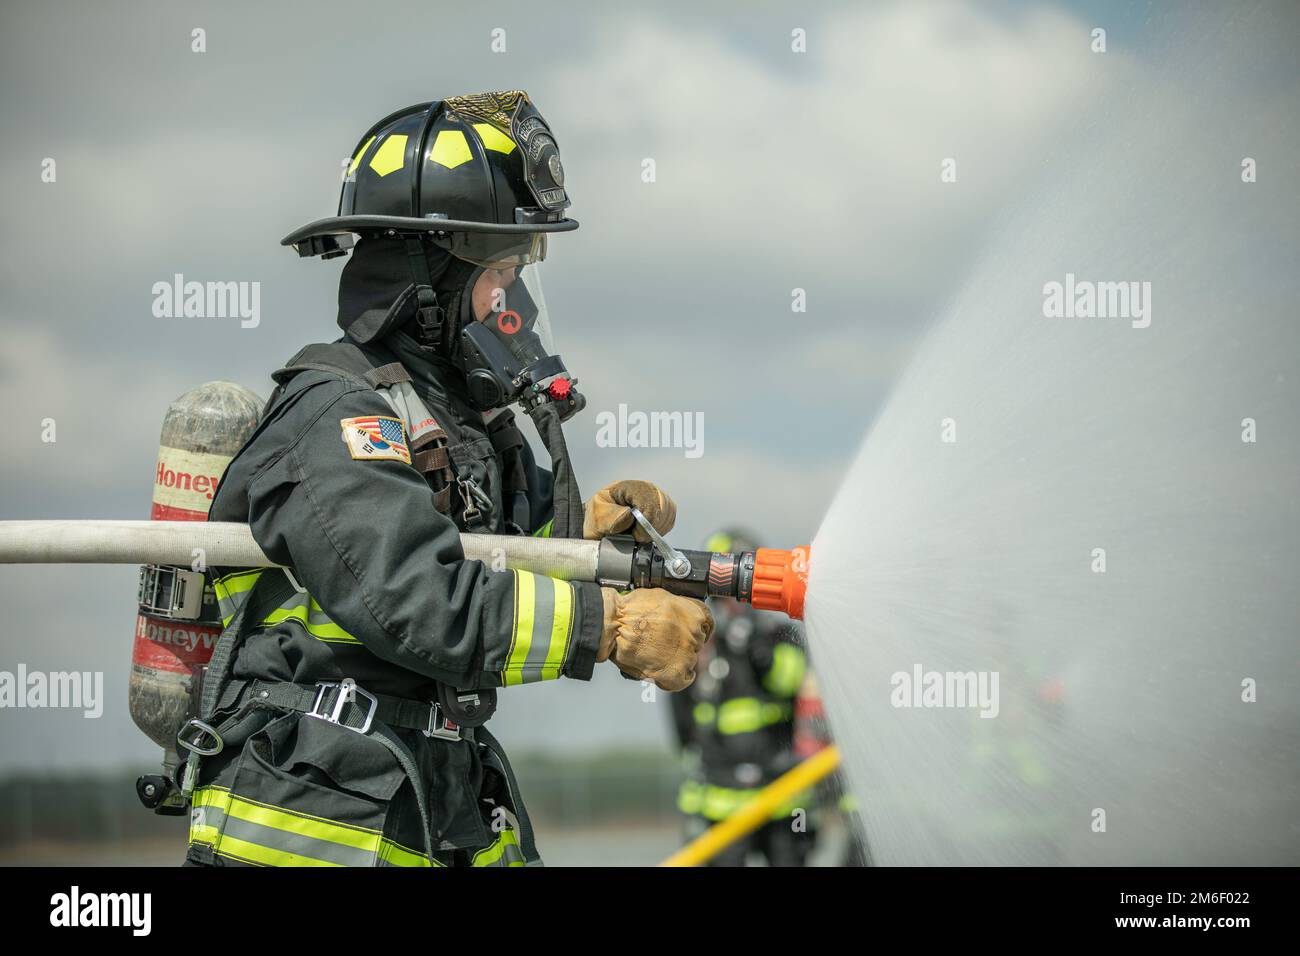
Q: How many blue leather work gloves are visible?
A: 0